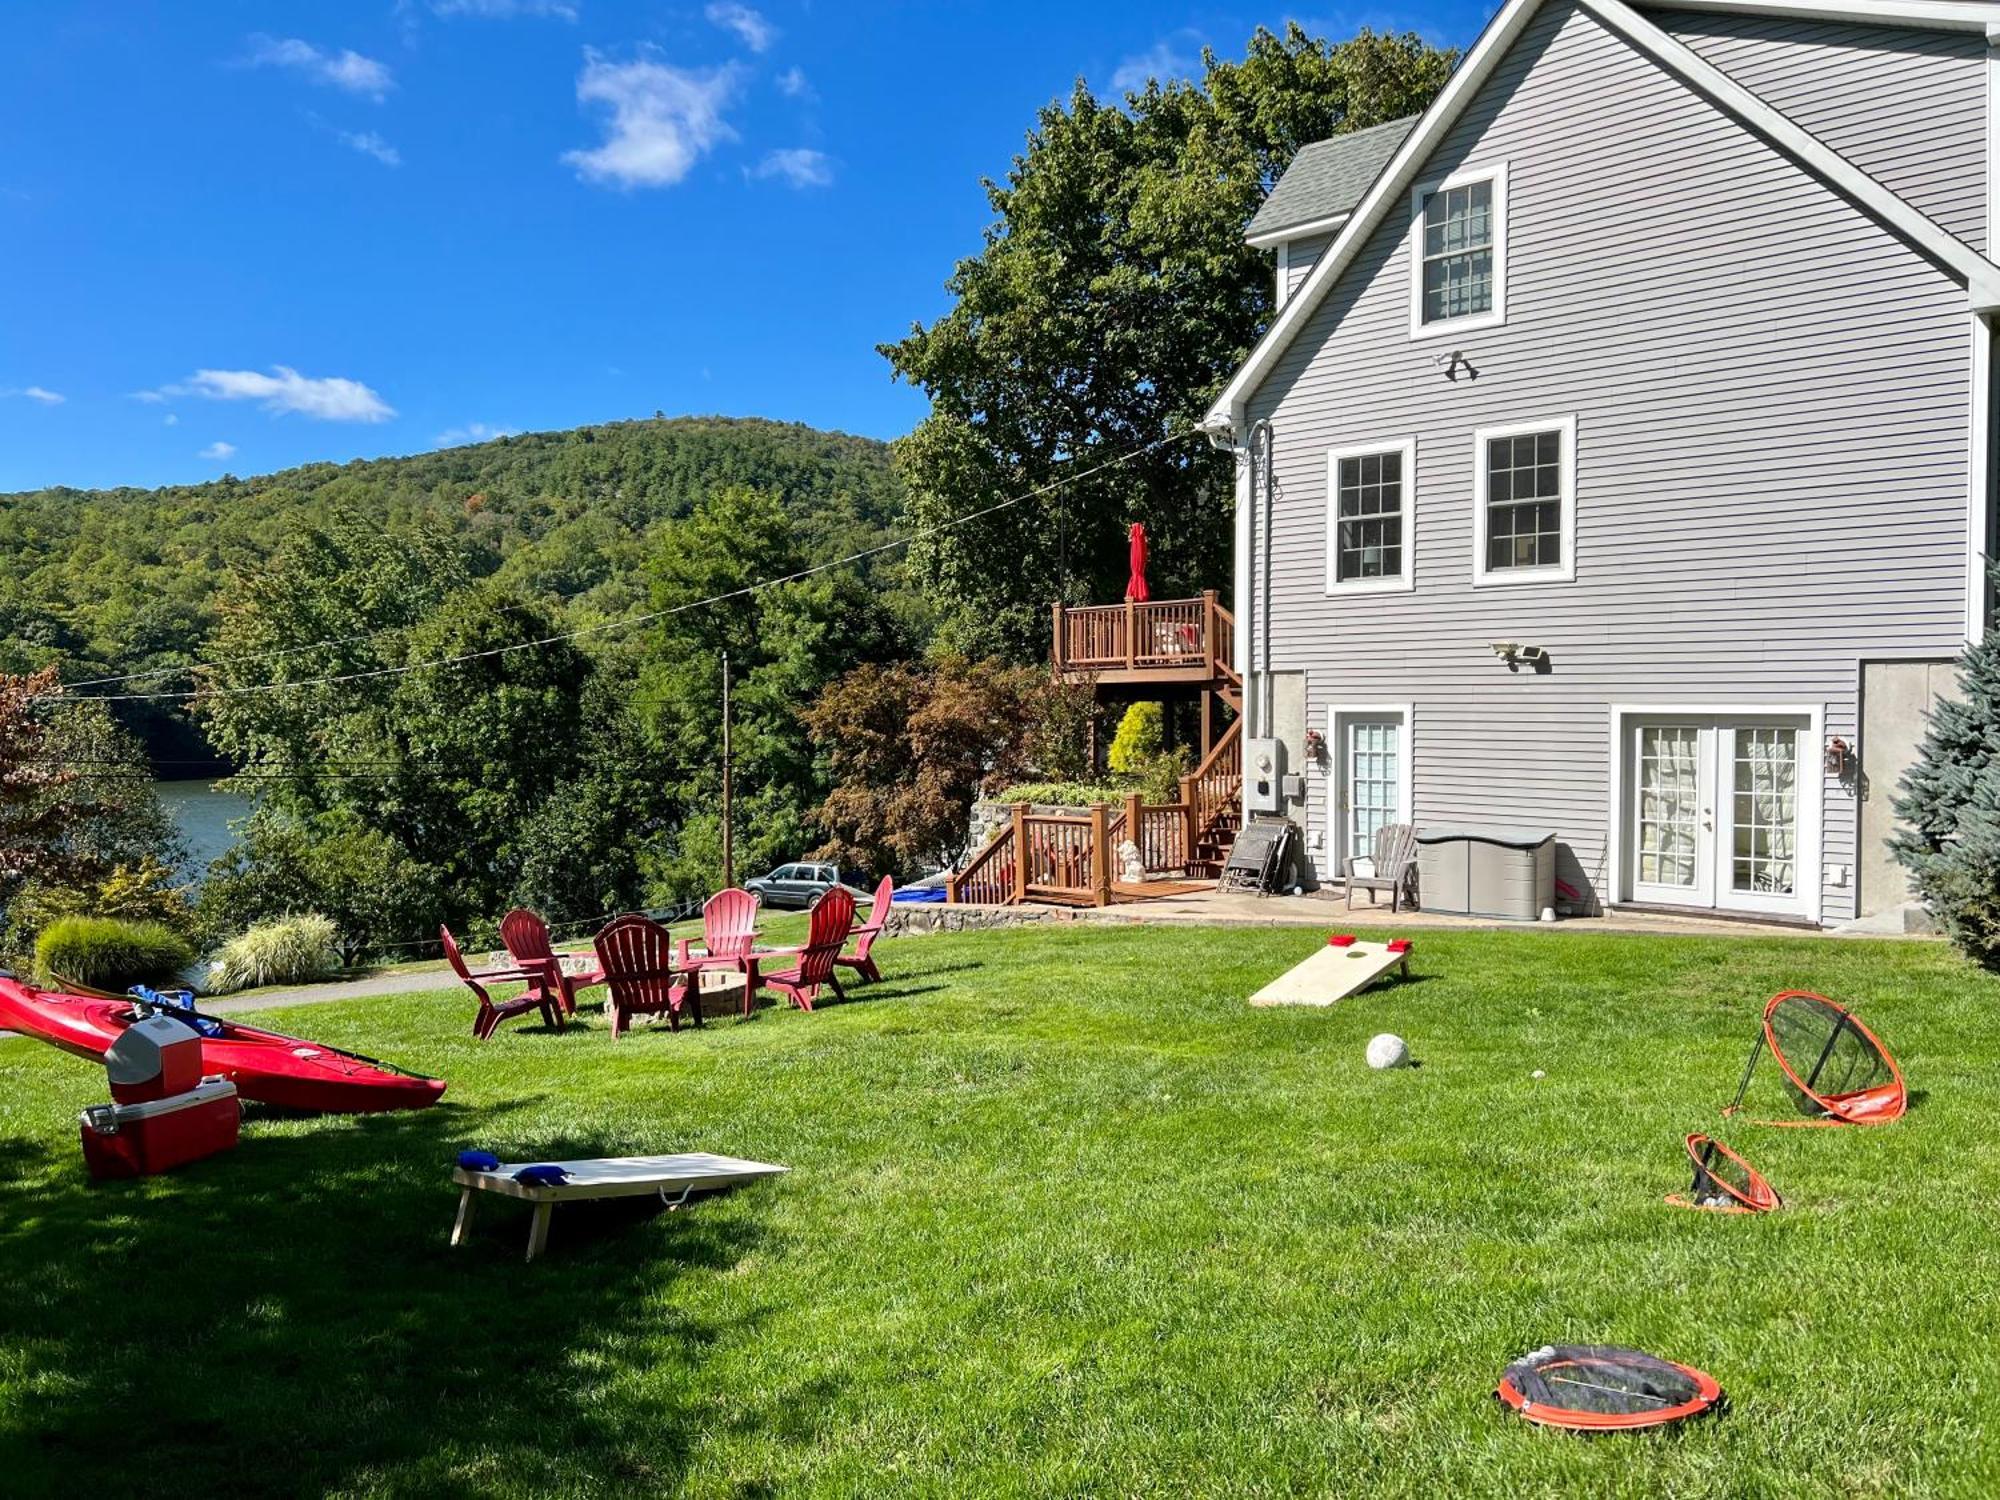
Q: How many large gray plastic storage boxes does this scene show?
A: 1